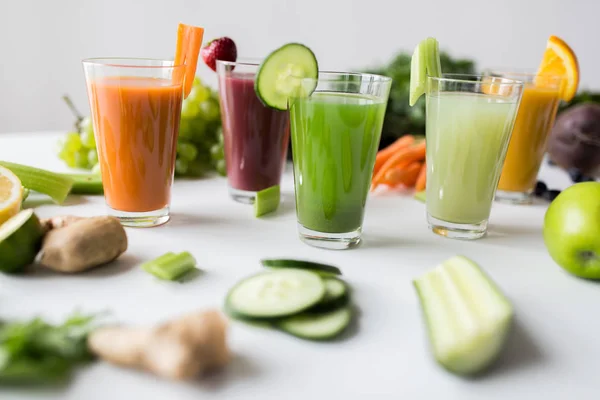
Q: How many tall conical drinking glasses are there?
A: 5